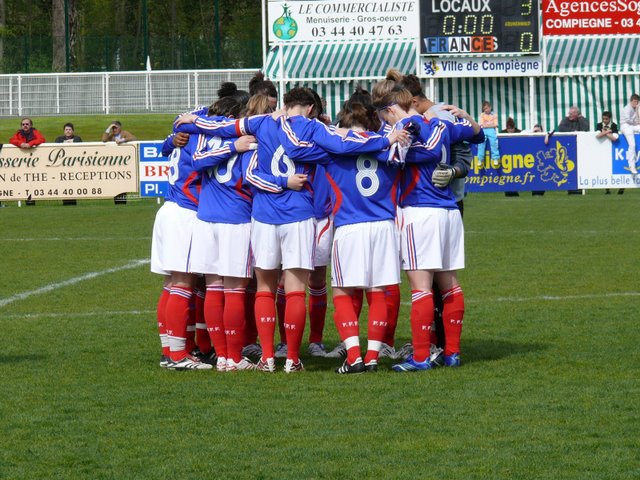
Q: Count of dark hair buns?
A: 2